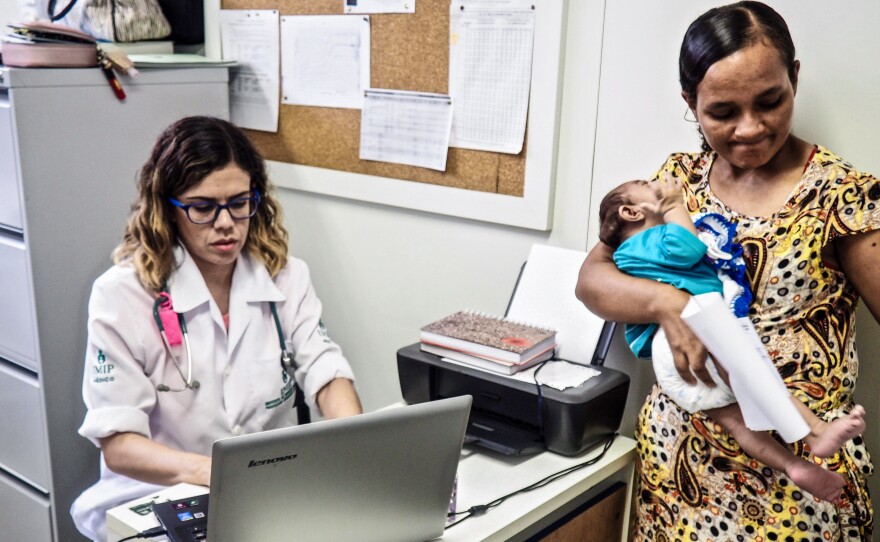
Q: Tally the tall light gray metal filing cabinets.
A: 1